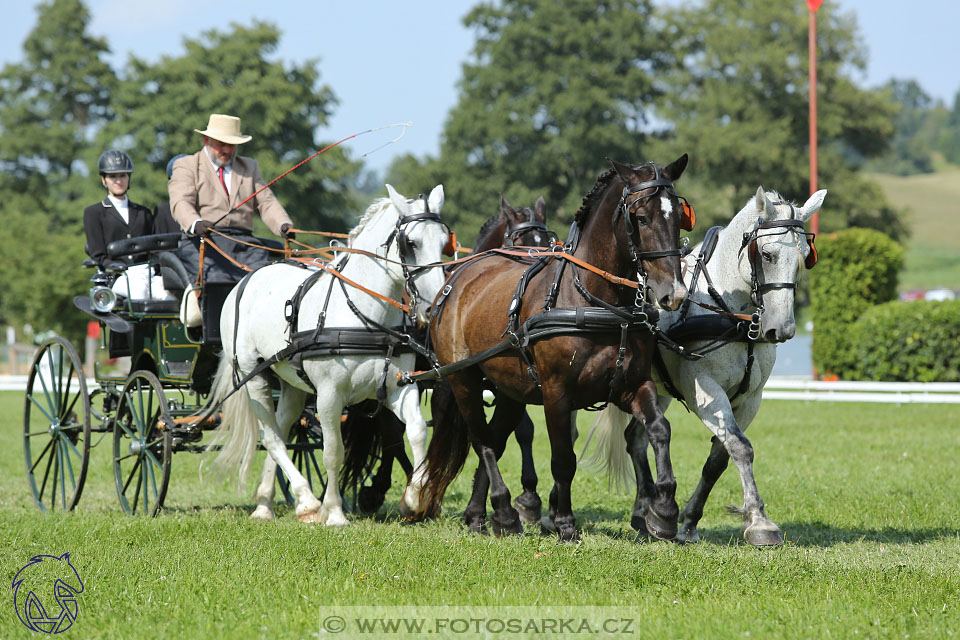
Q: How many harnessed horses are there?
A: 4